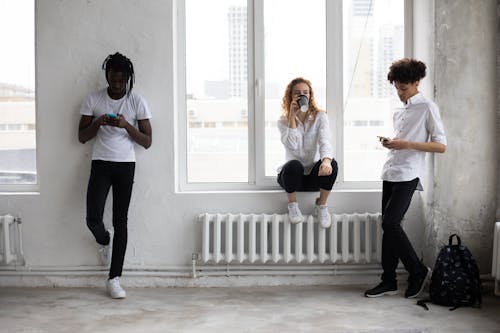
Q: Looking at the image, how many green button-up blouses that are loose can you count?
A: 0